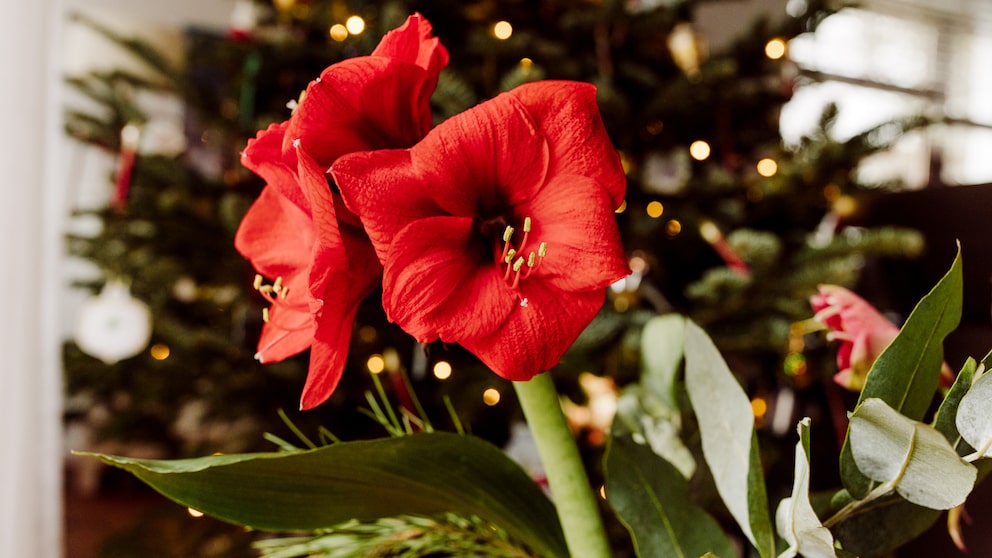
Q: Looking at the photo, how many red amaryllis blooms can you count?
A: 3